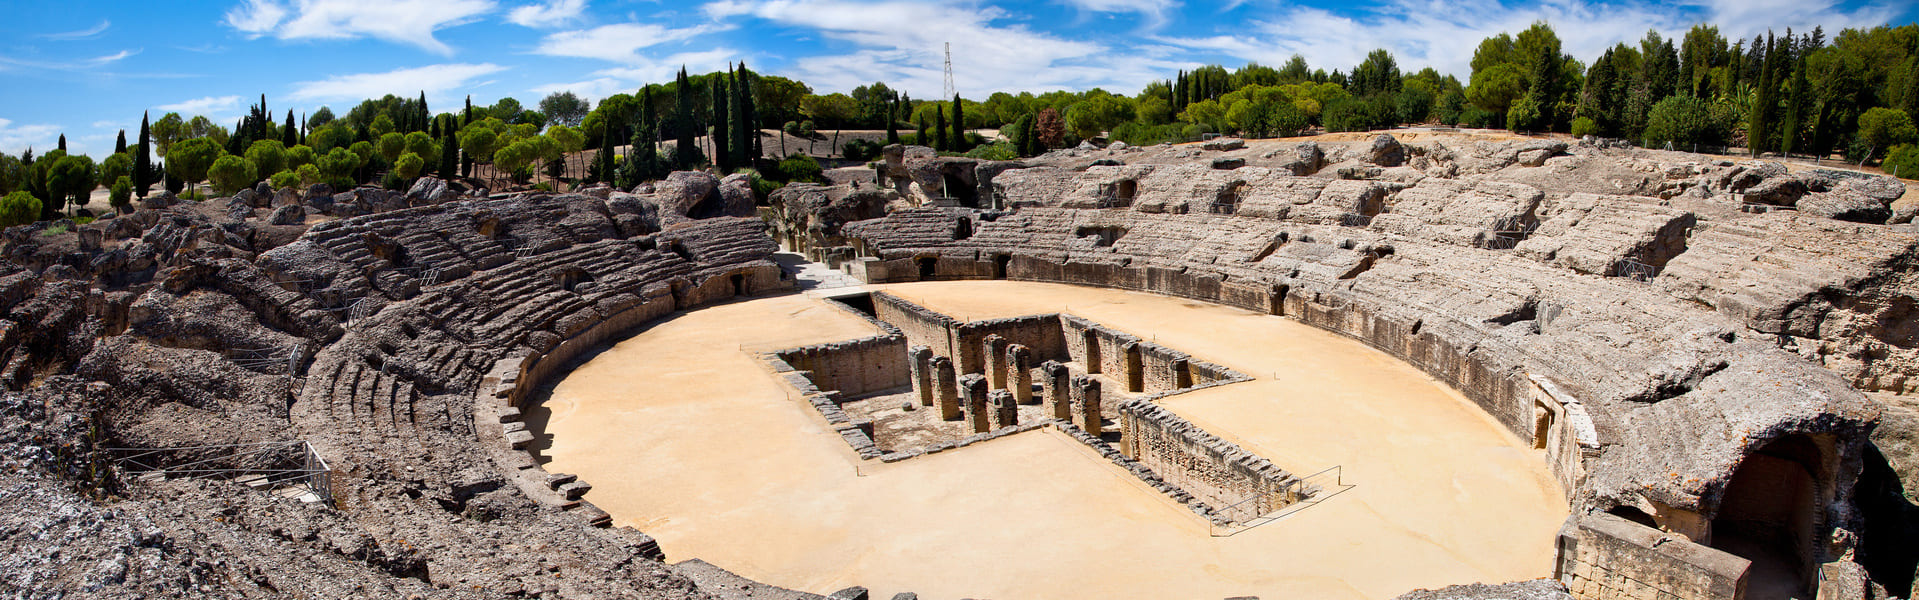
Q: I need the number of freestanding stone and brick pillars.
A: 8